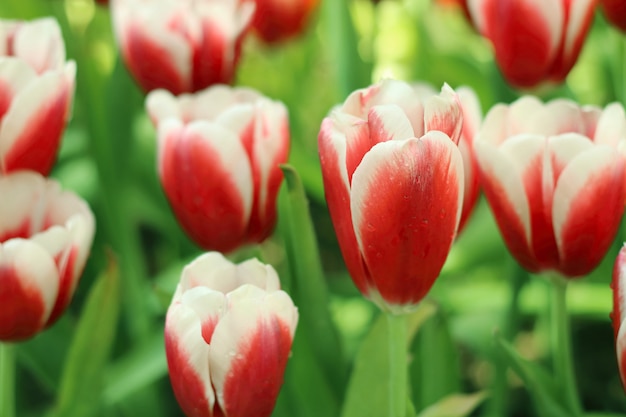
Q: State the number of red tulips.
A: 12